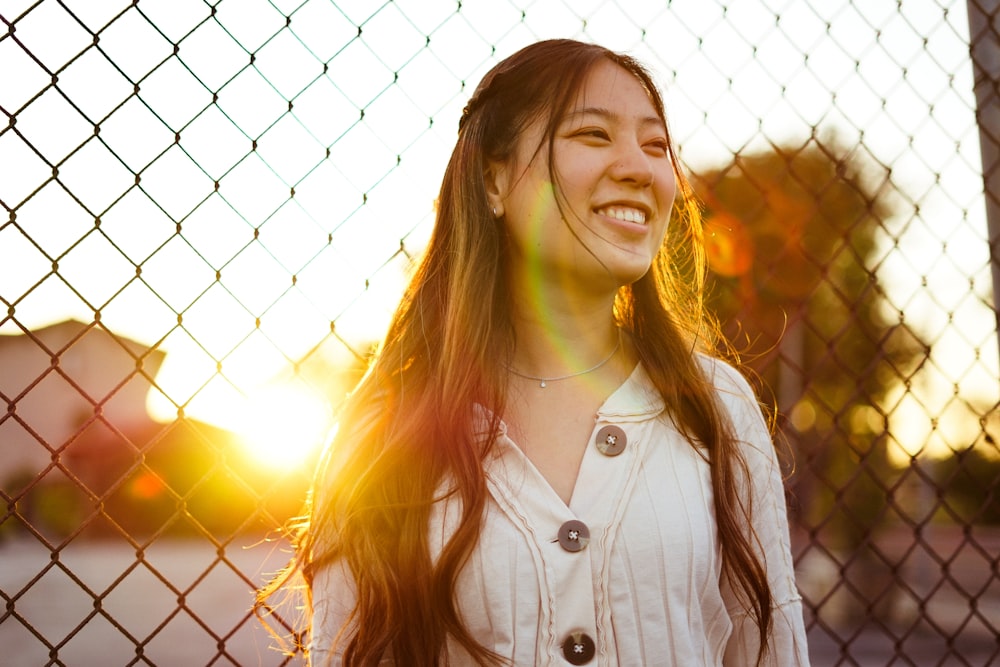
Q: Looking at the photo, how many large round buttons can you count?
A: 3